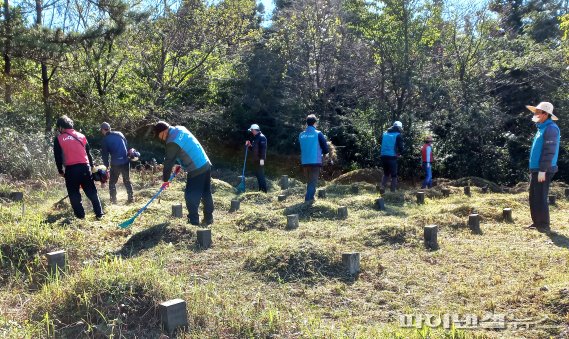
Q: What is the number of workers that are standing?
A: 8